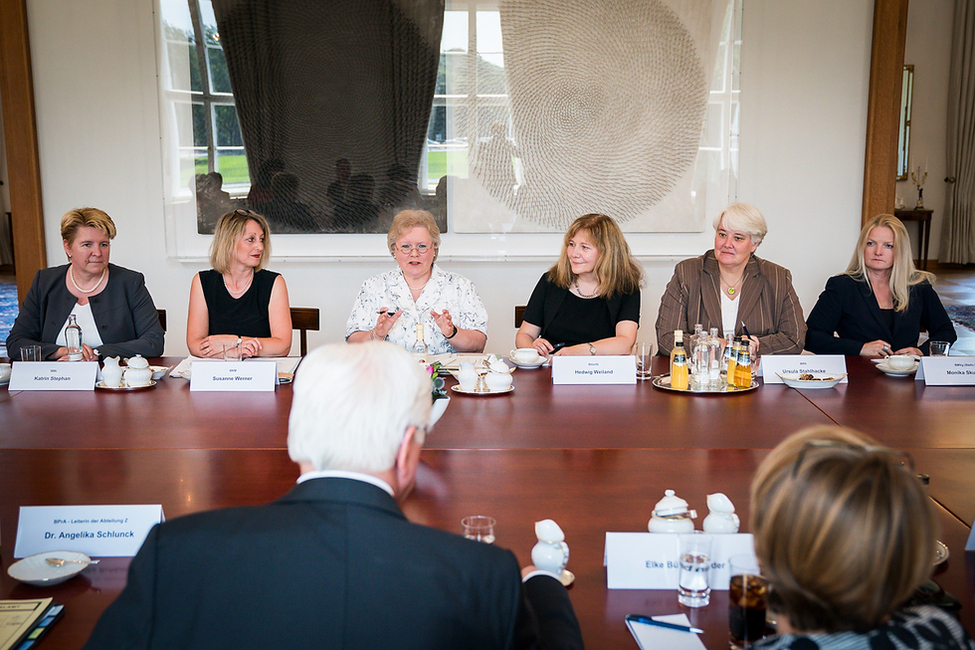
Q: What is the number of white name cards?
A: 7